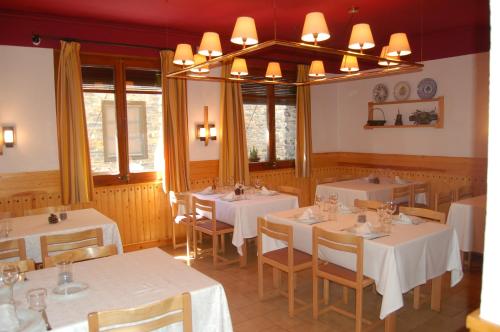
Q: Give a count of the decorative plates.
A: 3